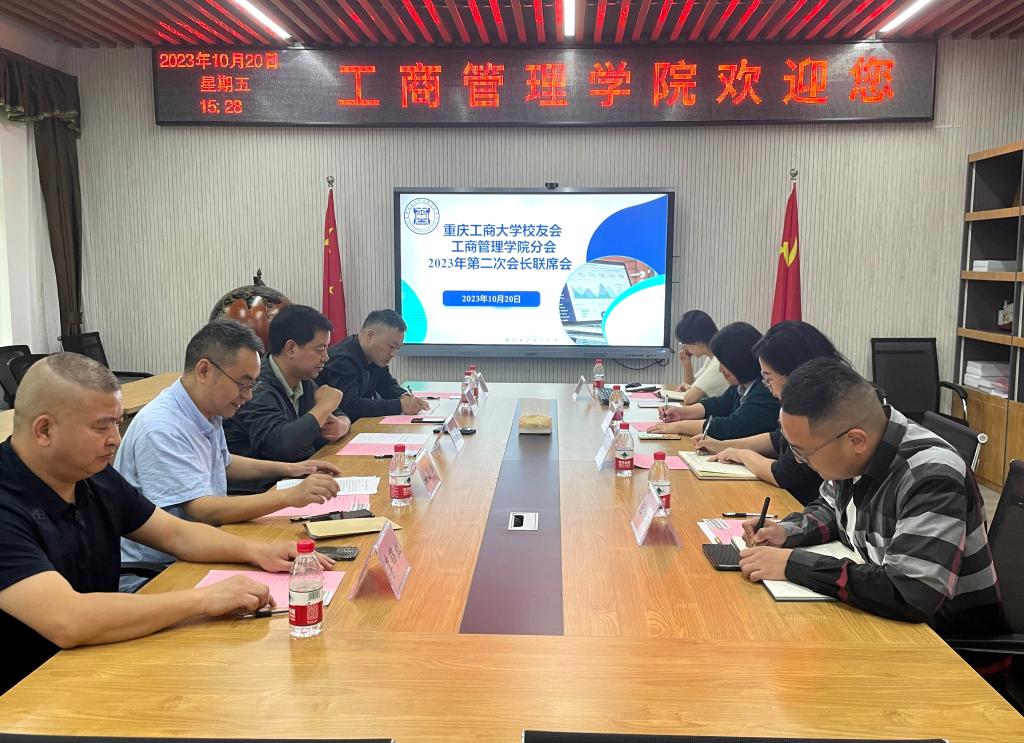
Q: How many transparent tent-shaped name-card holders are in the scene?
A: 9